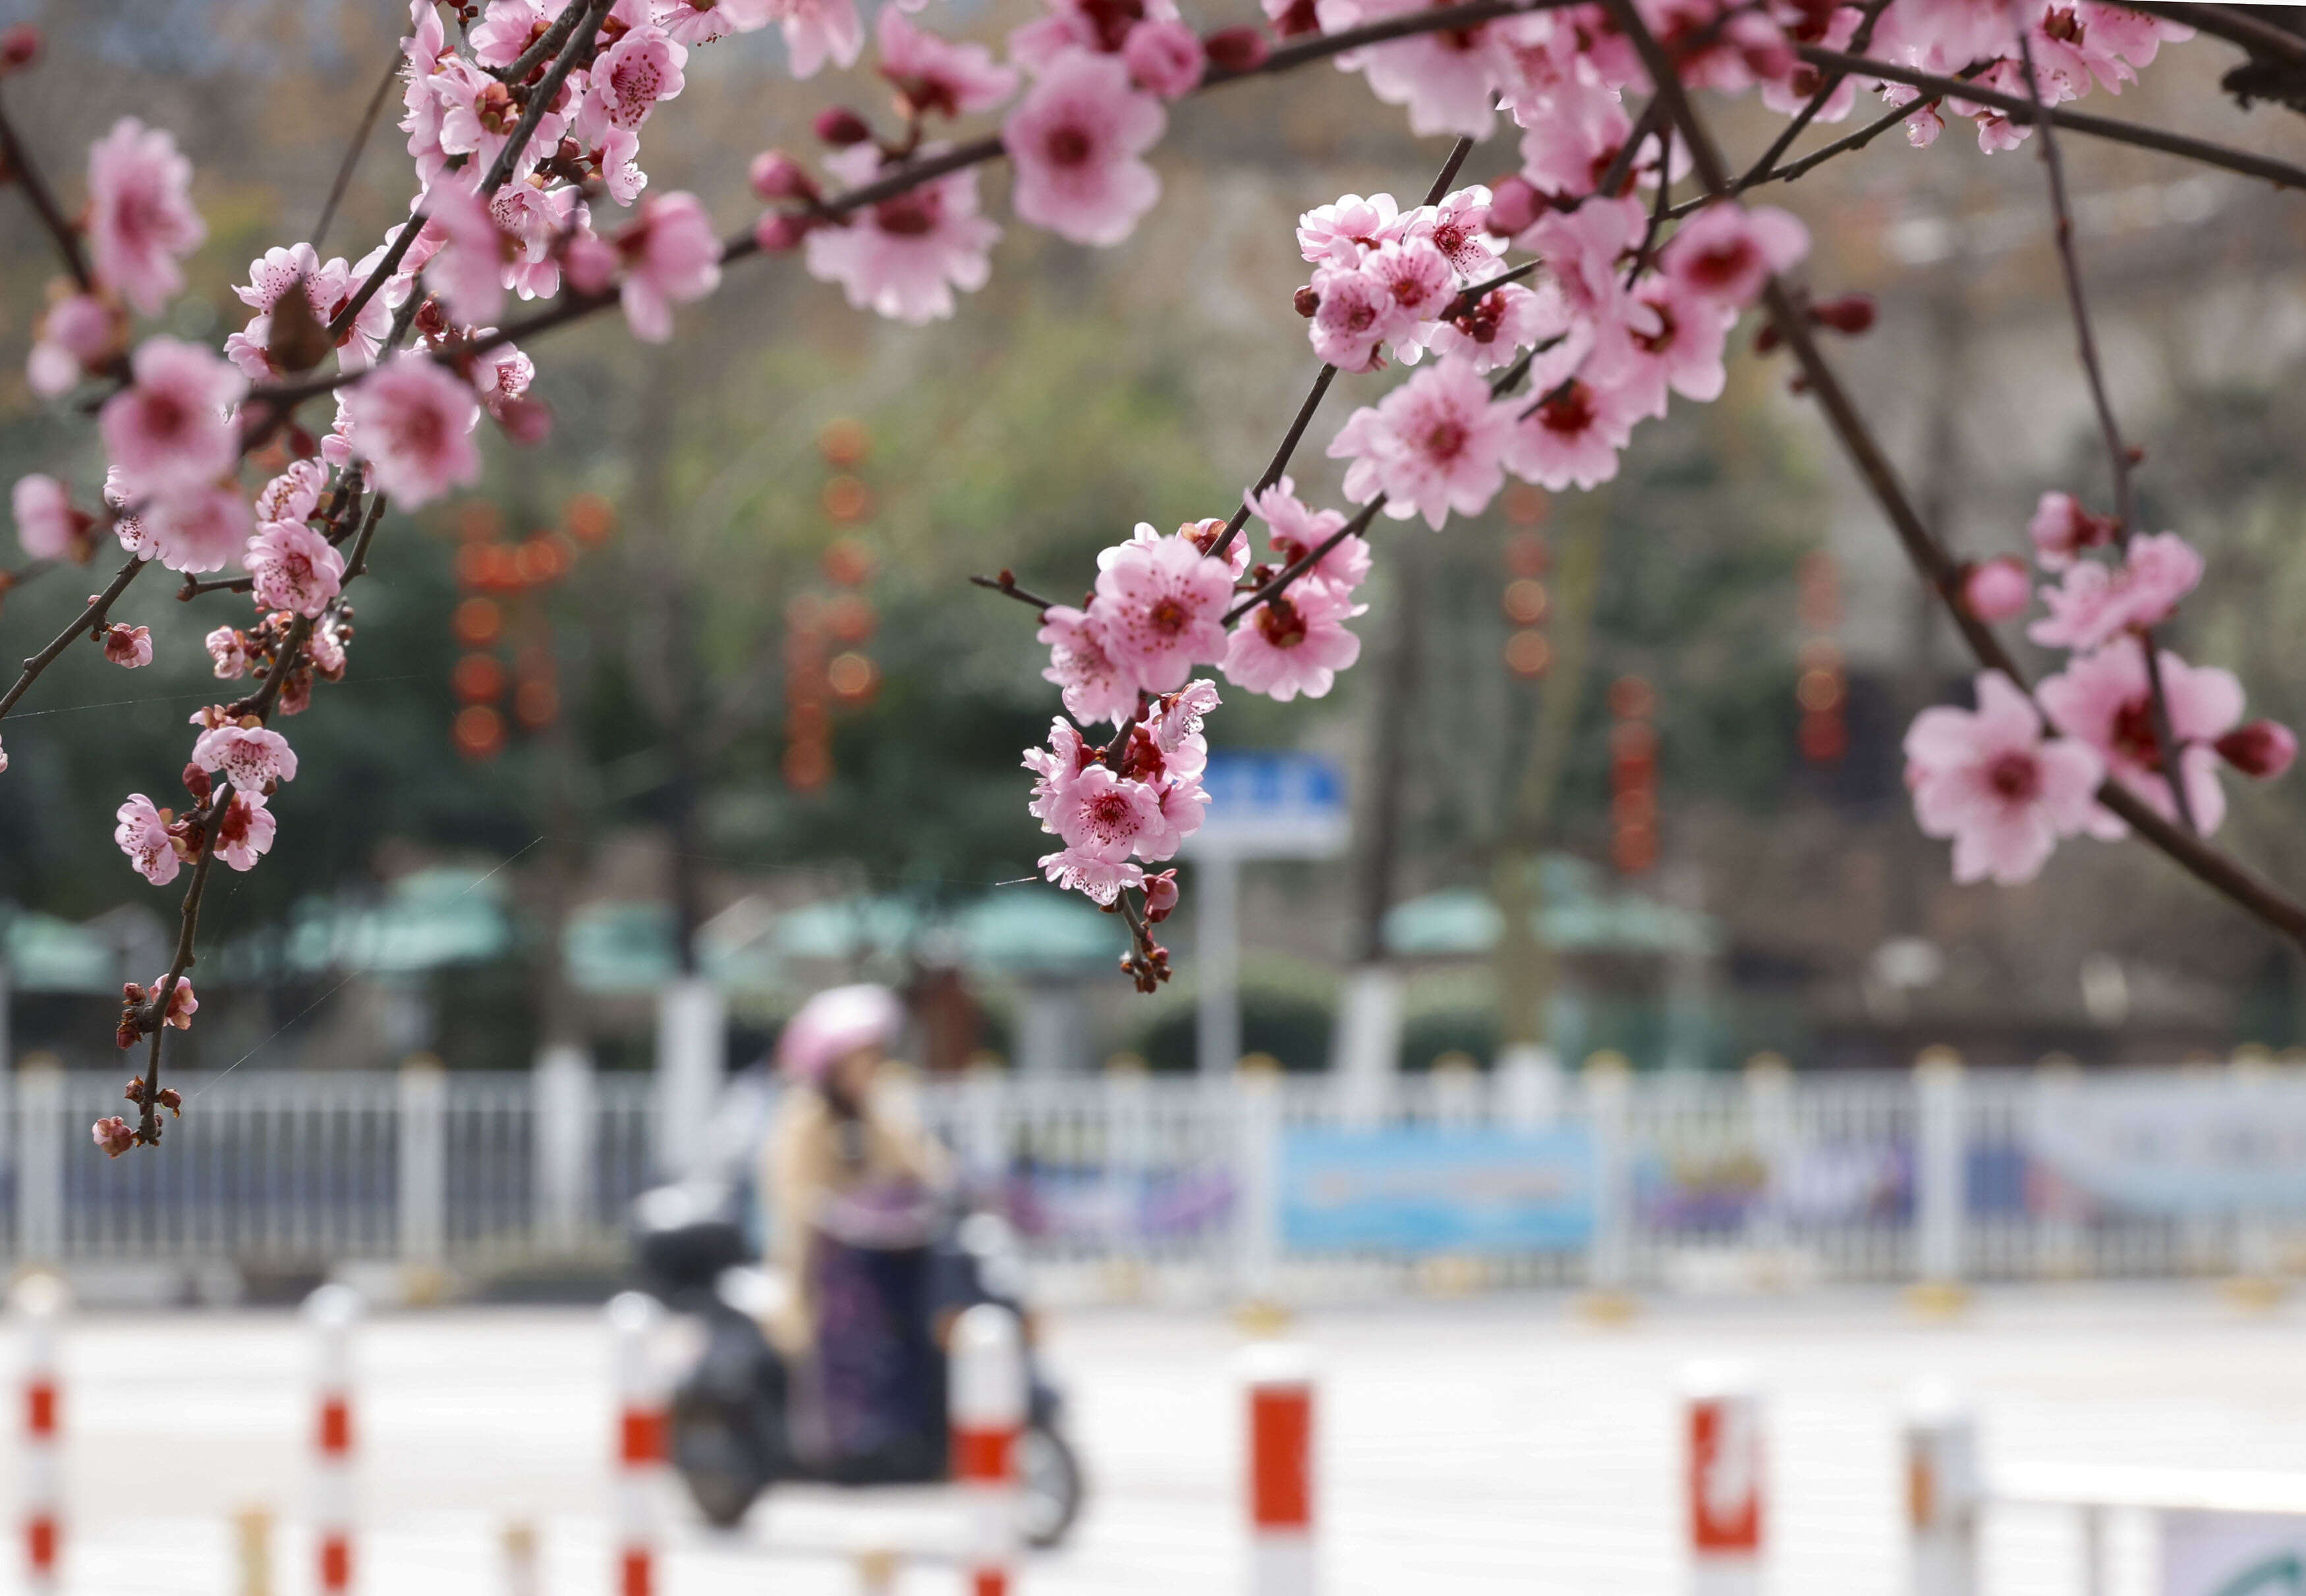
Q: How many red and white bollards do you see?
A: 6